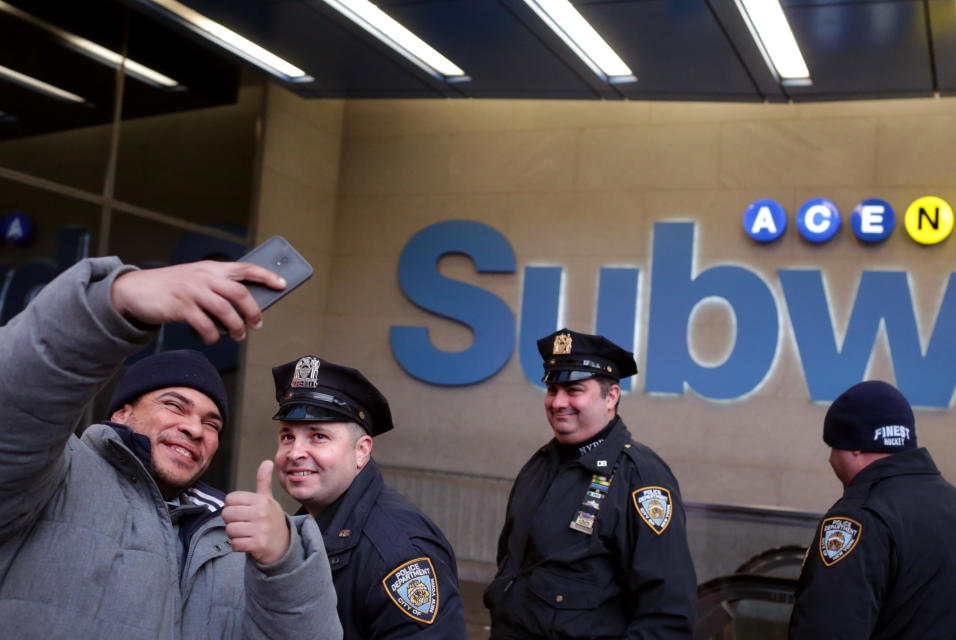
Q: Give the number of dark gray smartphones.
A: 1